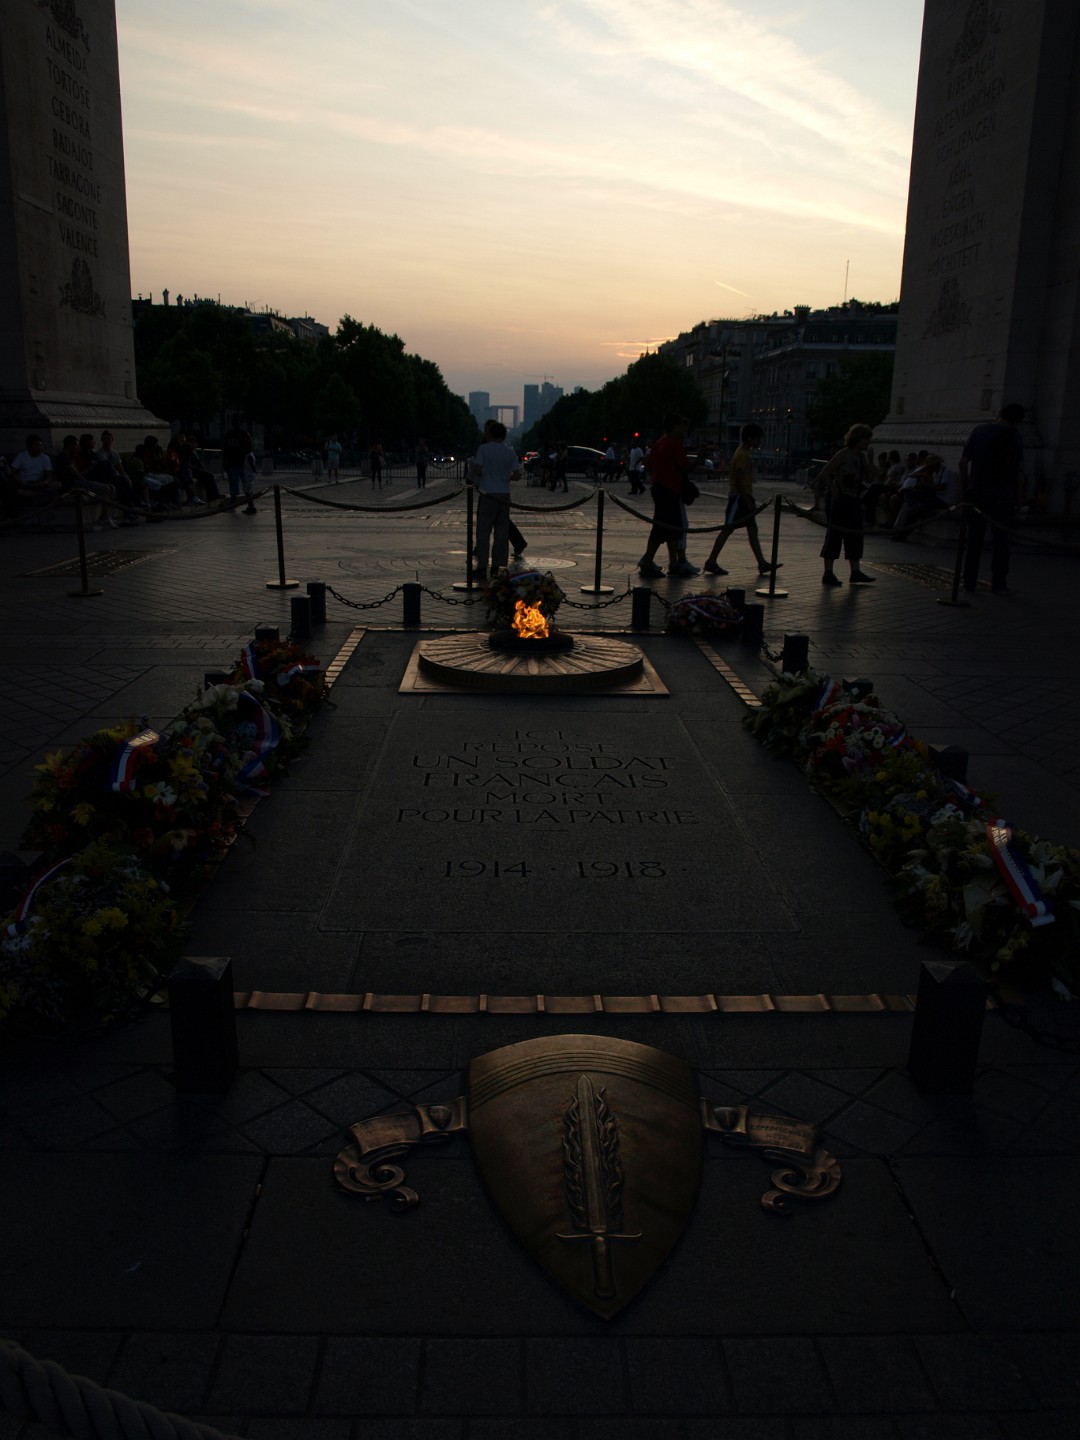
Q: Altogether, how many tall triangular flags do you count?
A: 0